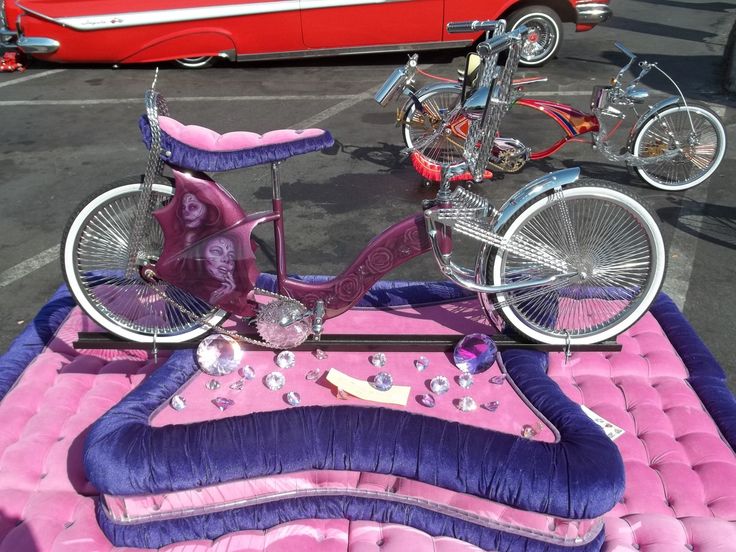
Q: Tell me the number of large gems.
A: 2